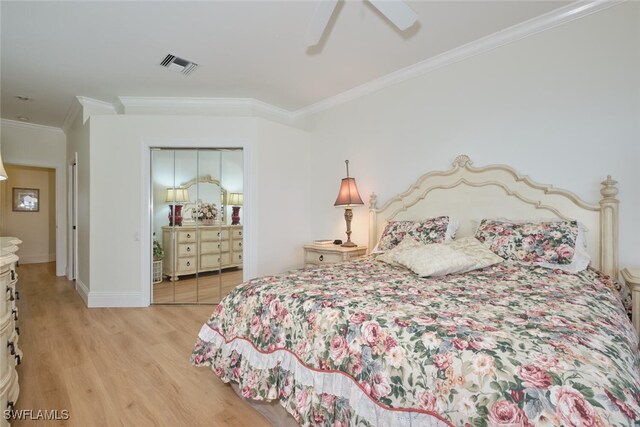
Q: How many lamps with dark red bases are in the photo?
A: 2